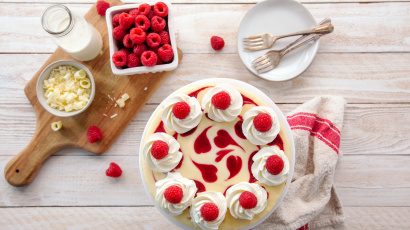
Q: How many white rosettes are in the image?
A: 8